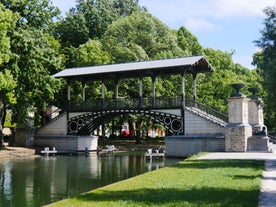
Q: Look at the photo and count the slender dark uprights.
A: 8